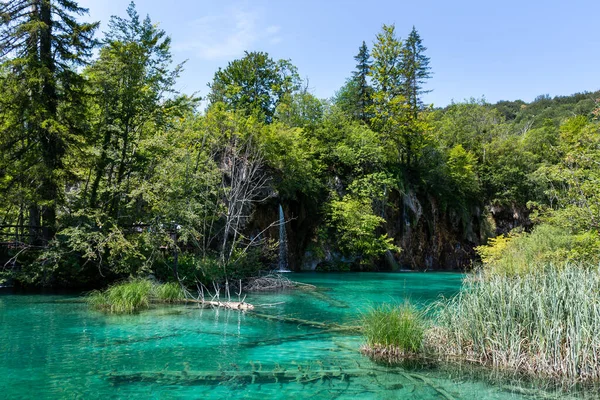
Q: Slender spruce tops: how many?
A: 2